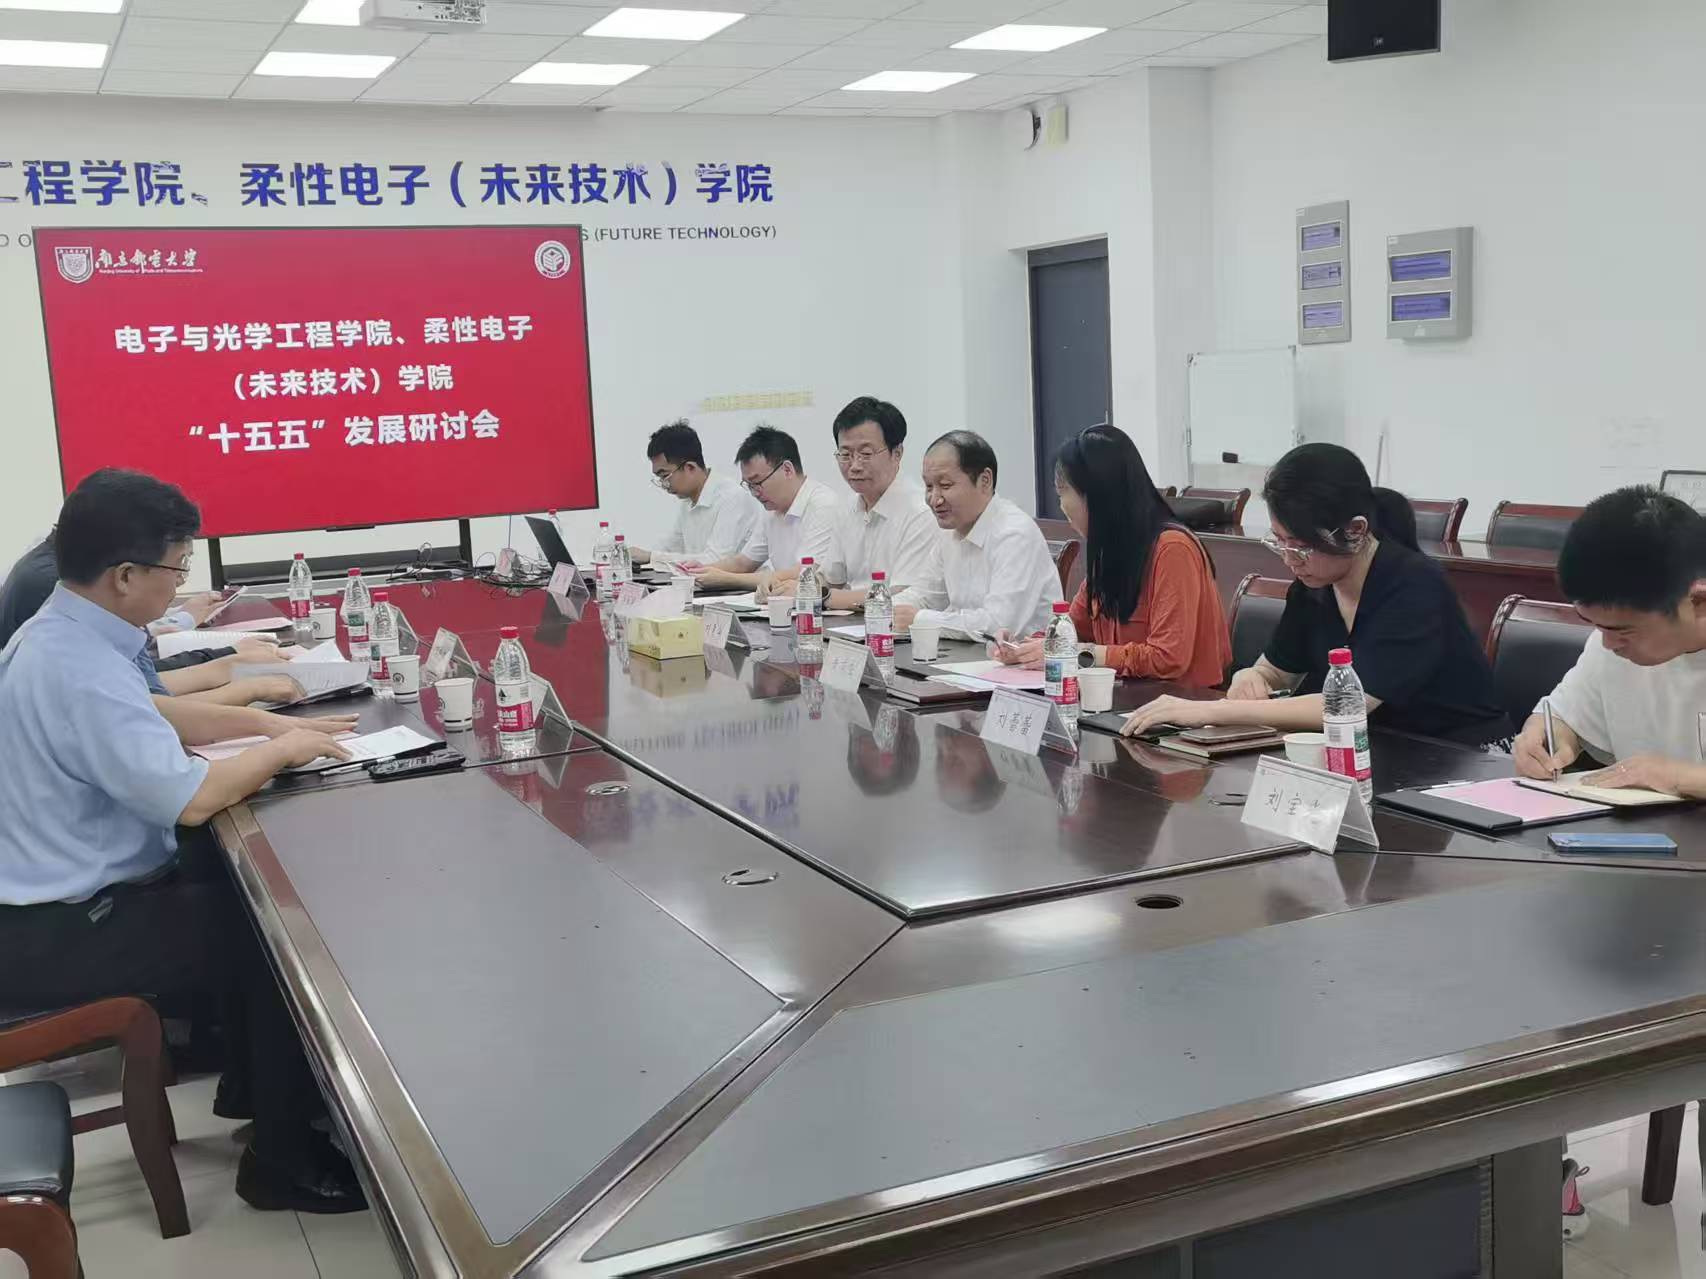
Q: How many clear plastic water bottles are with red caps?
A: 11